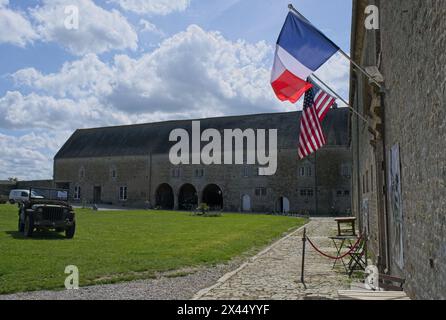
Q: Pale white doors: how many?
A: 2